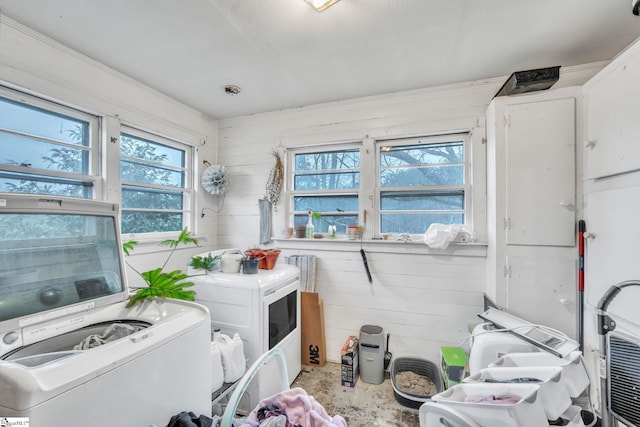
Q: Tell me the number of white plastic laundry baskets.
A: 3